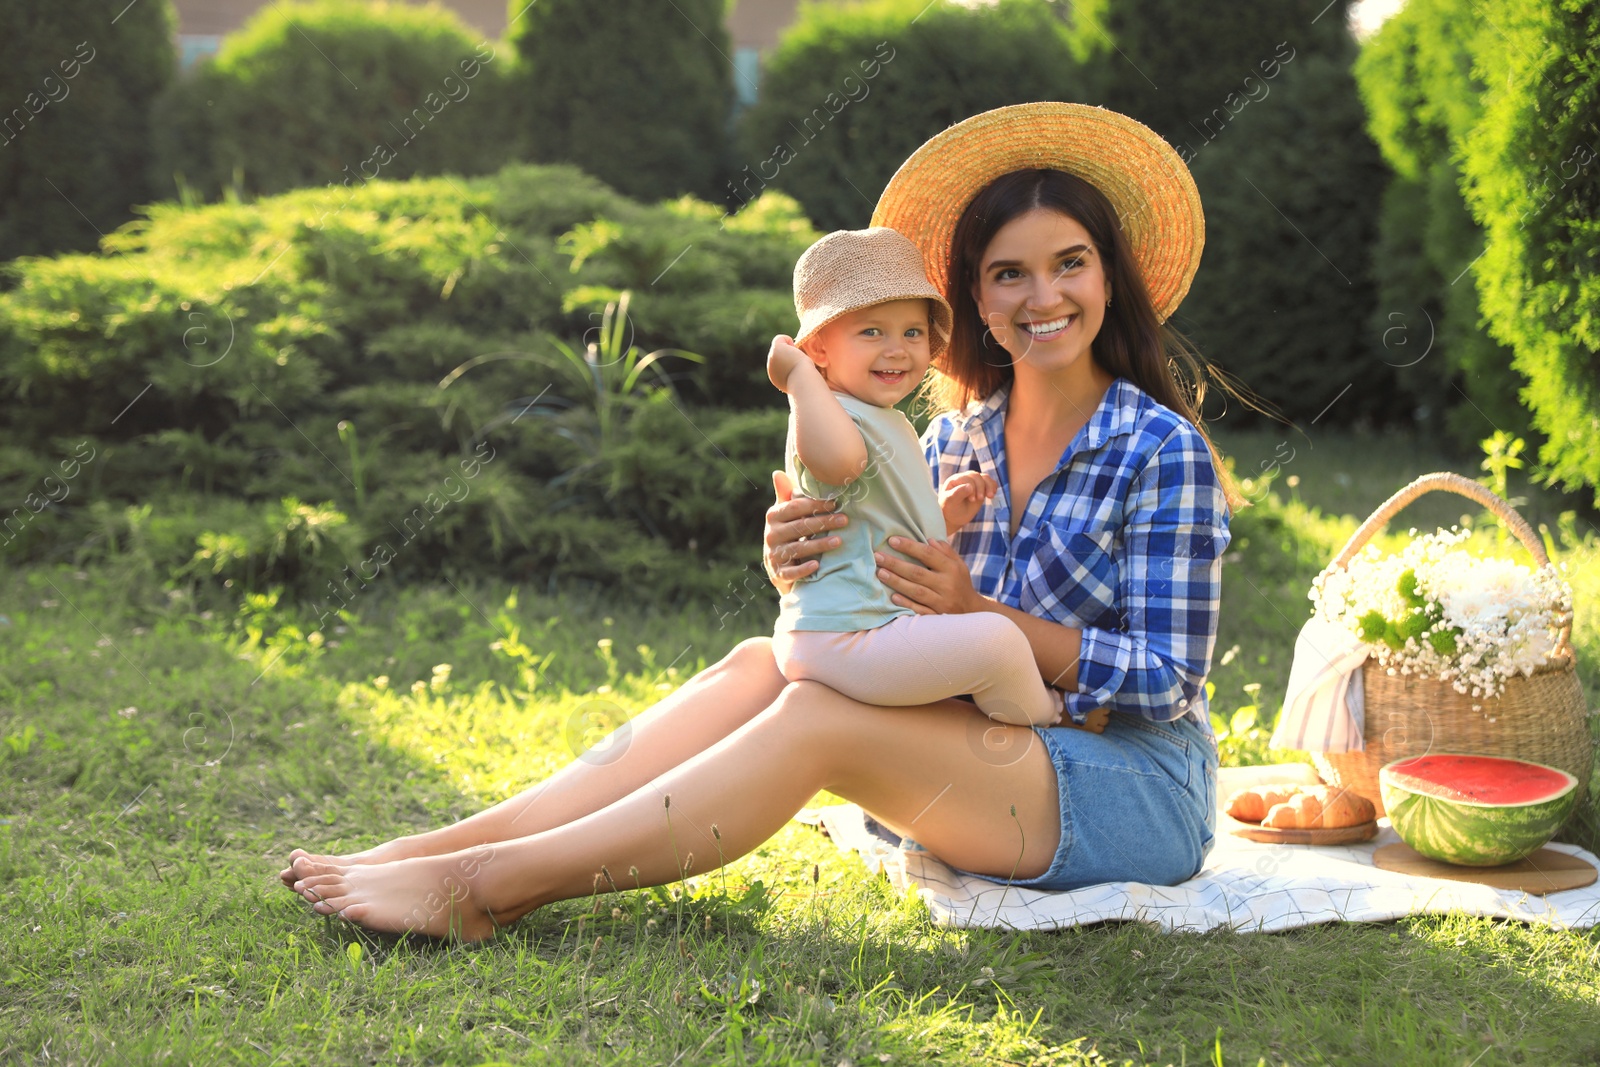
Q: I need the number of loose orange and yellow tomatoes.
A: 0